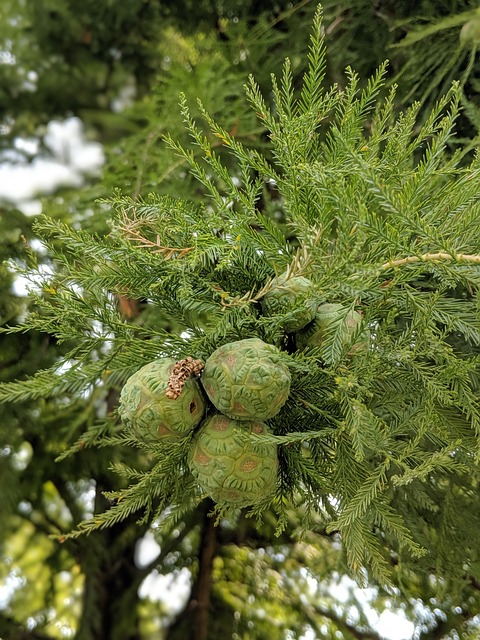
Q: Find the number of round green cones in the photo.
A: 5